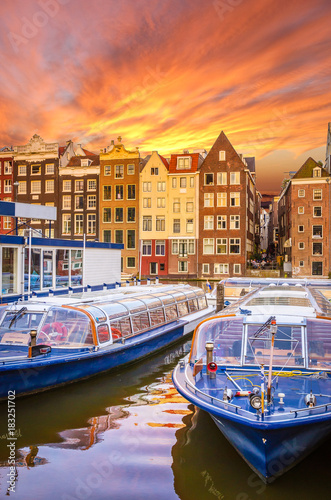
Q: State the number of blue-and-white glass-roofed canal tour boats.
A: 2